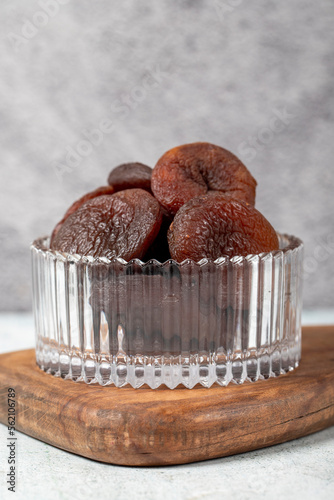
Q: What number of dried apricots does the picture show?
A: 5